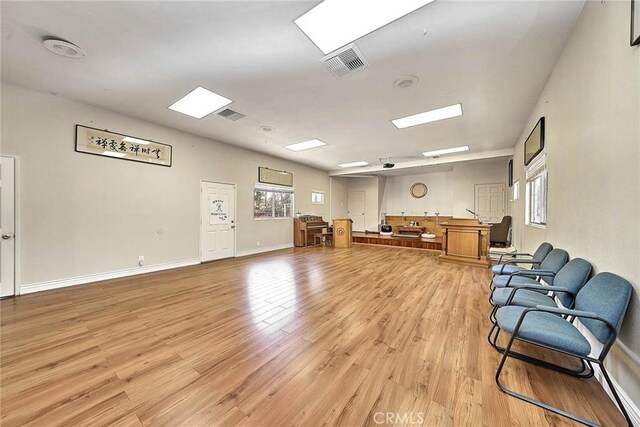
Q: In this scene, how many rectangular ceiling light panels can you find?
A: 6